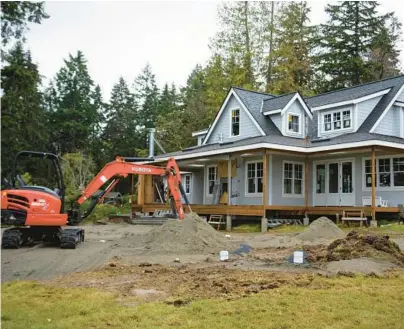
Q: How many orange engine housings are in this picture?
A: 1